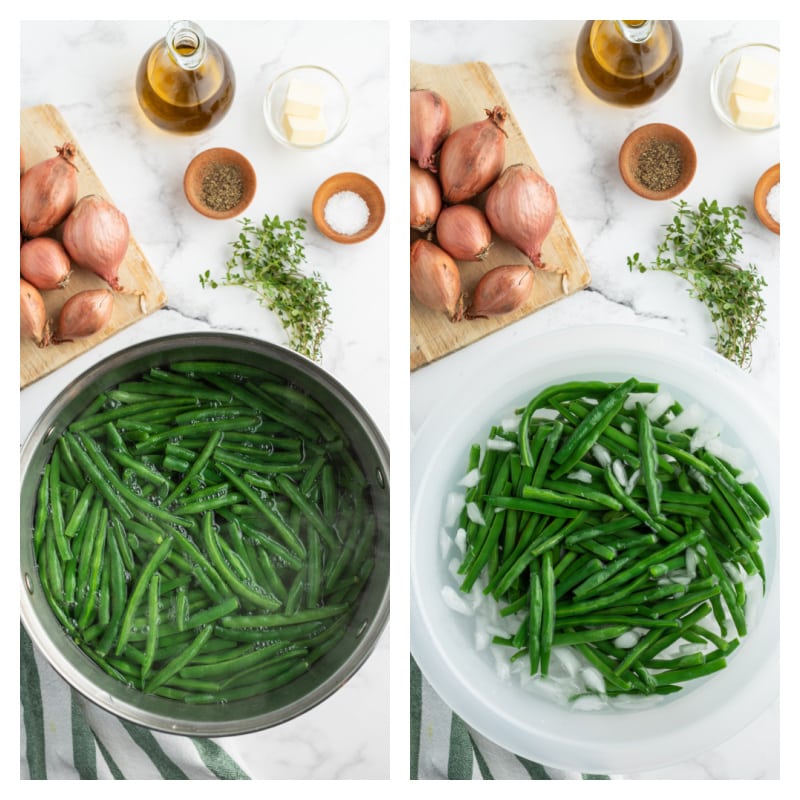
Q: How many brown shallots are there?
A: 12